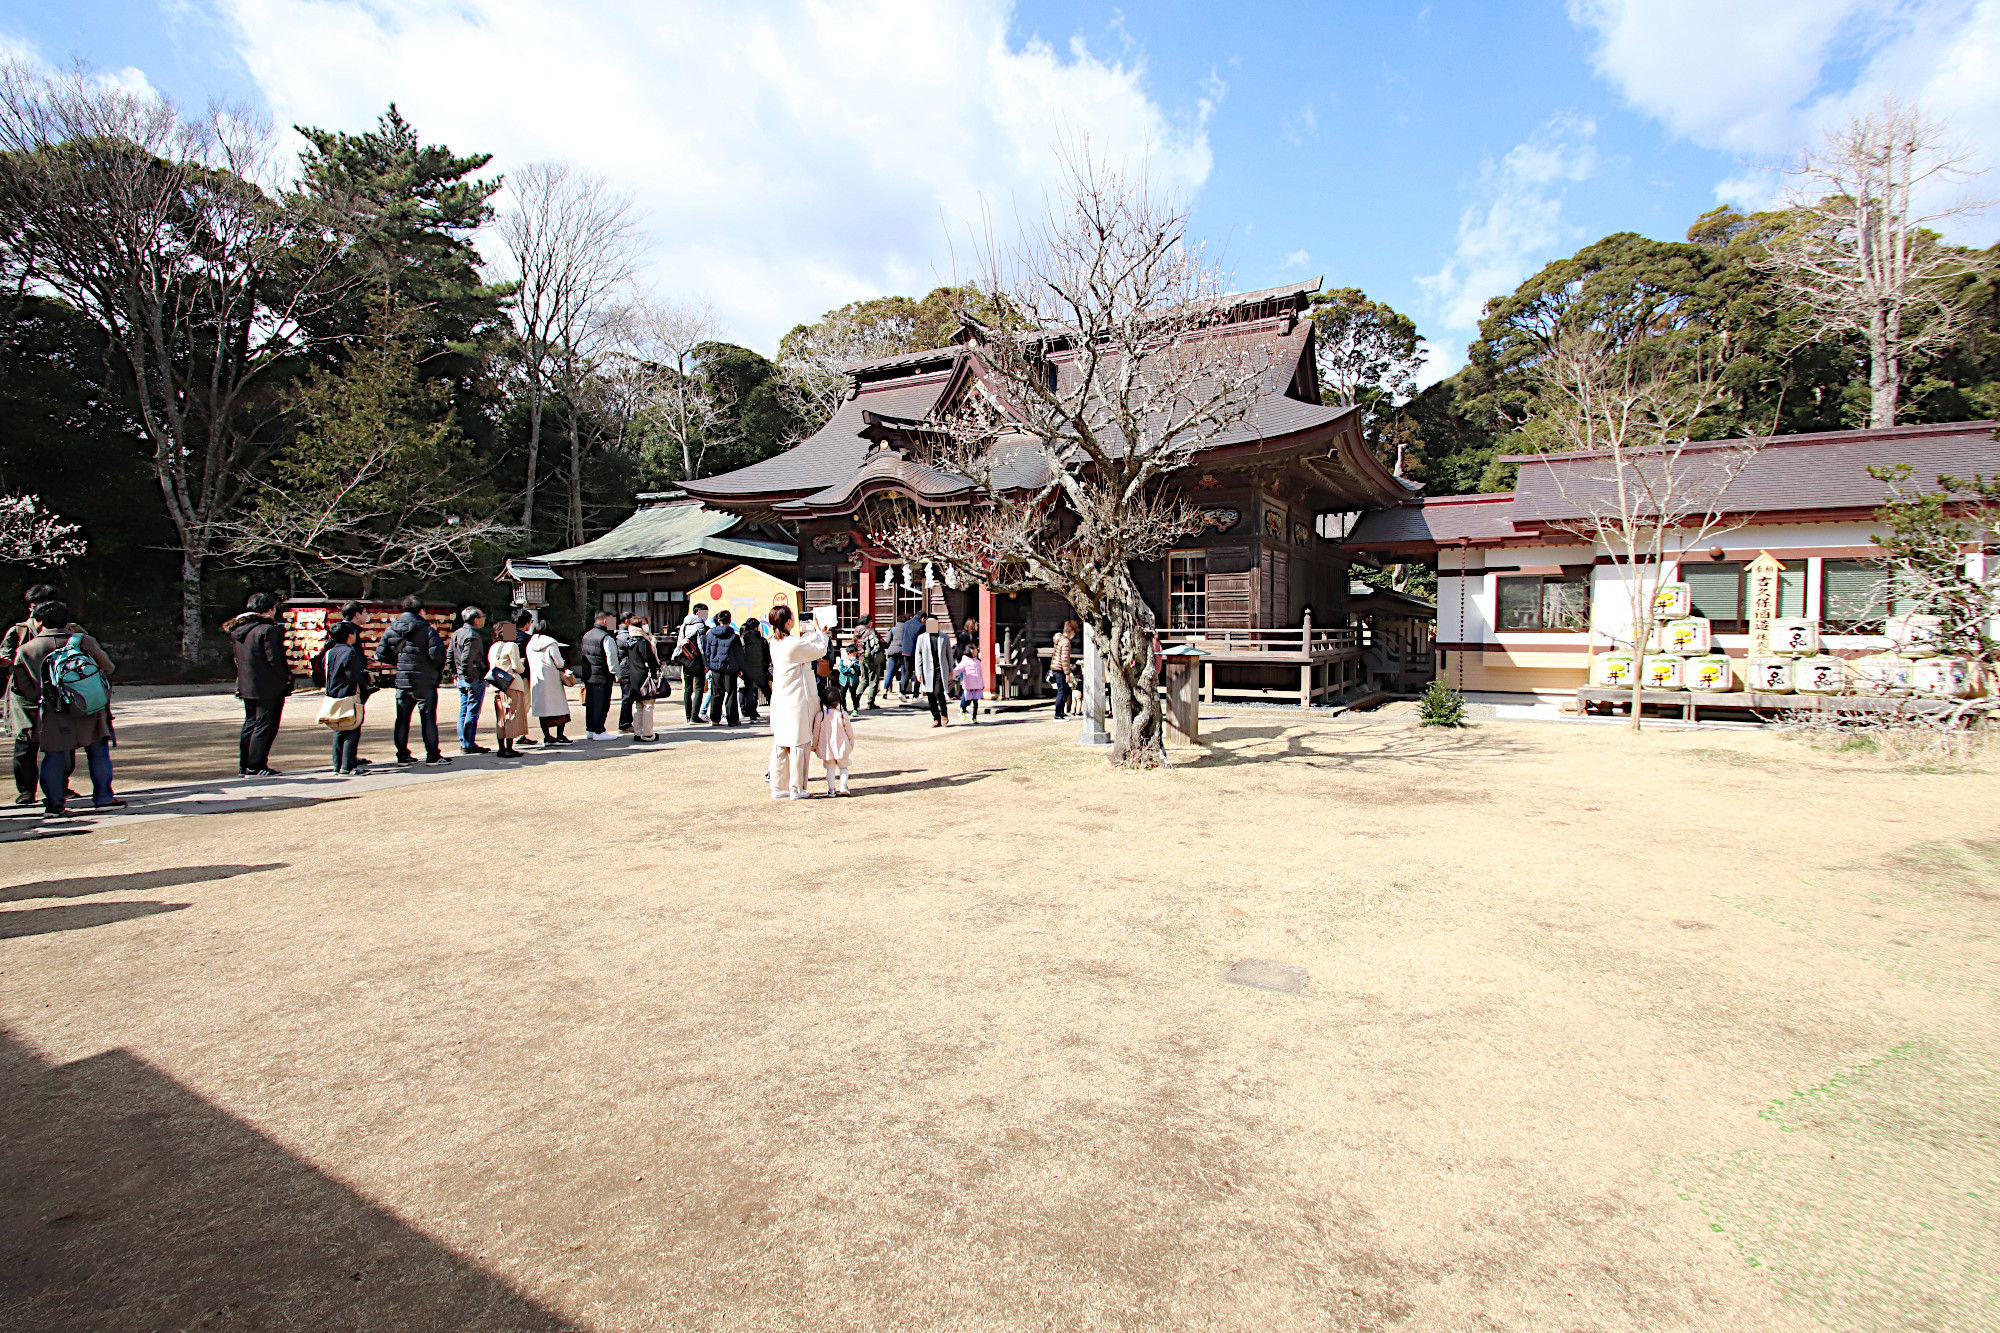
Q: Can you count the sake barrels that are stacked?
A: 12